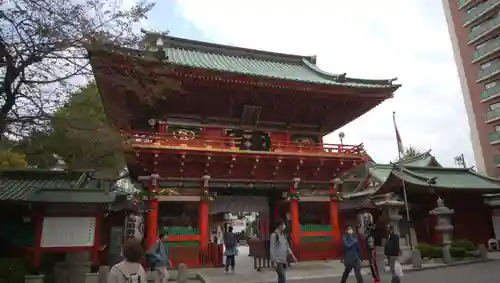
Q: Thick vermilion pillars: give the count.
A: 4